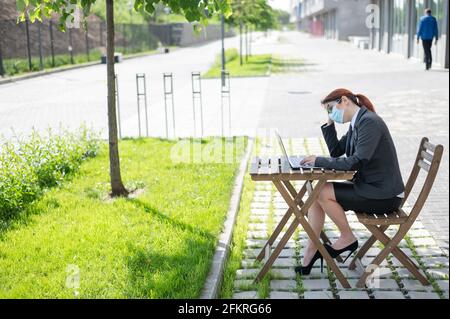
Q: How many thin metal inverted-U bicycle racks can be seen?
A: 5